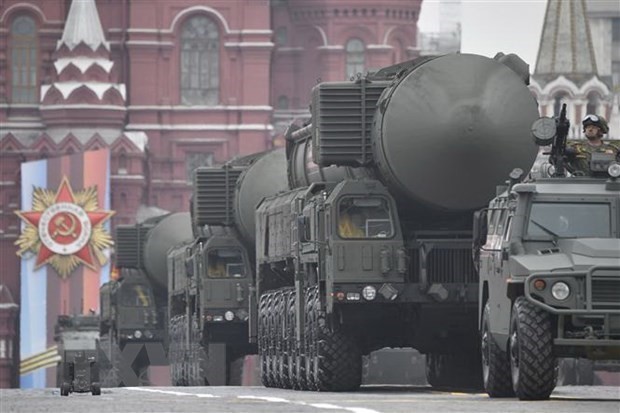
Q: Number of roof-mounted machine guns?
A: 1